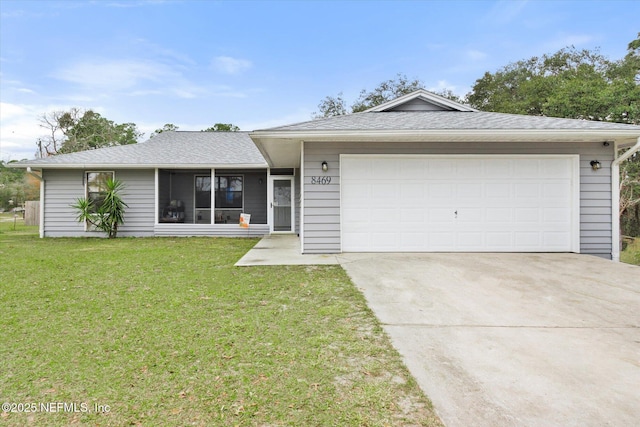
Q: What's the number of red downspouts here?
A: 0